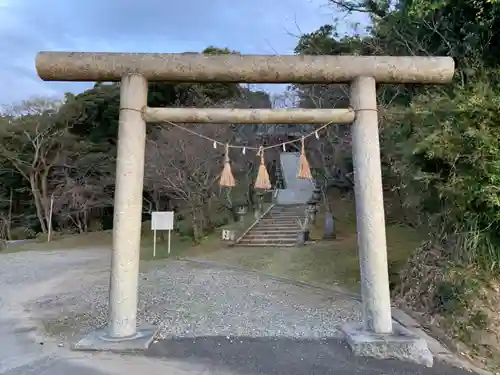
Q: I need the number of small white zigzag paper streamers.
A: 4